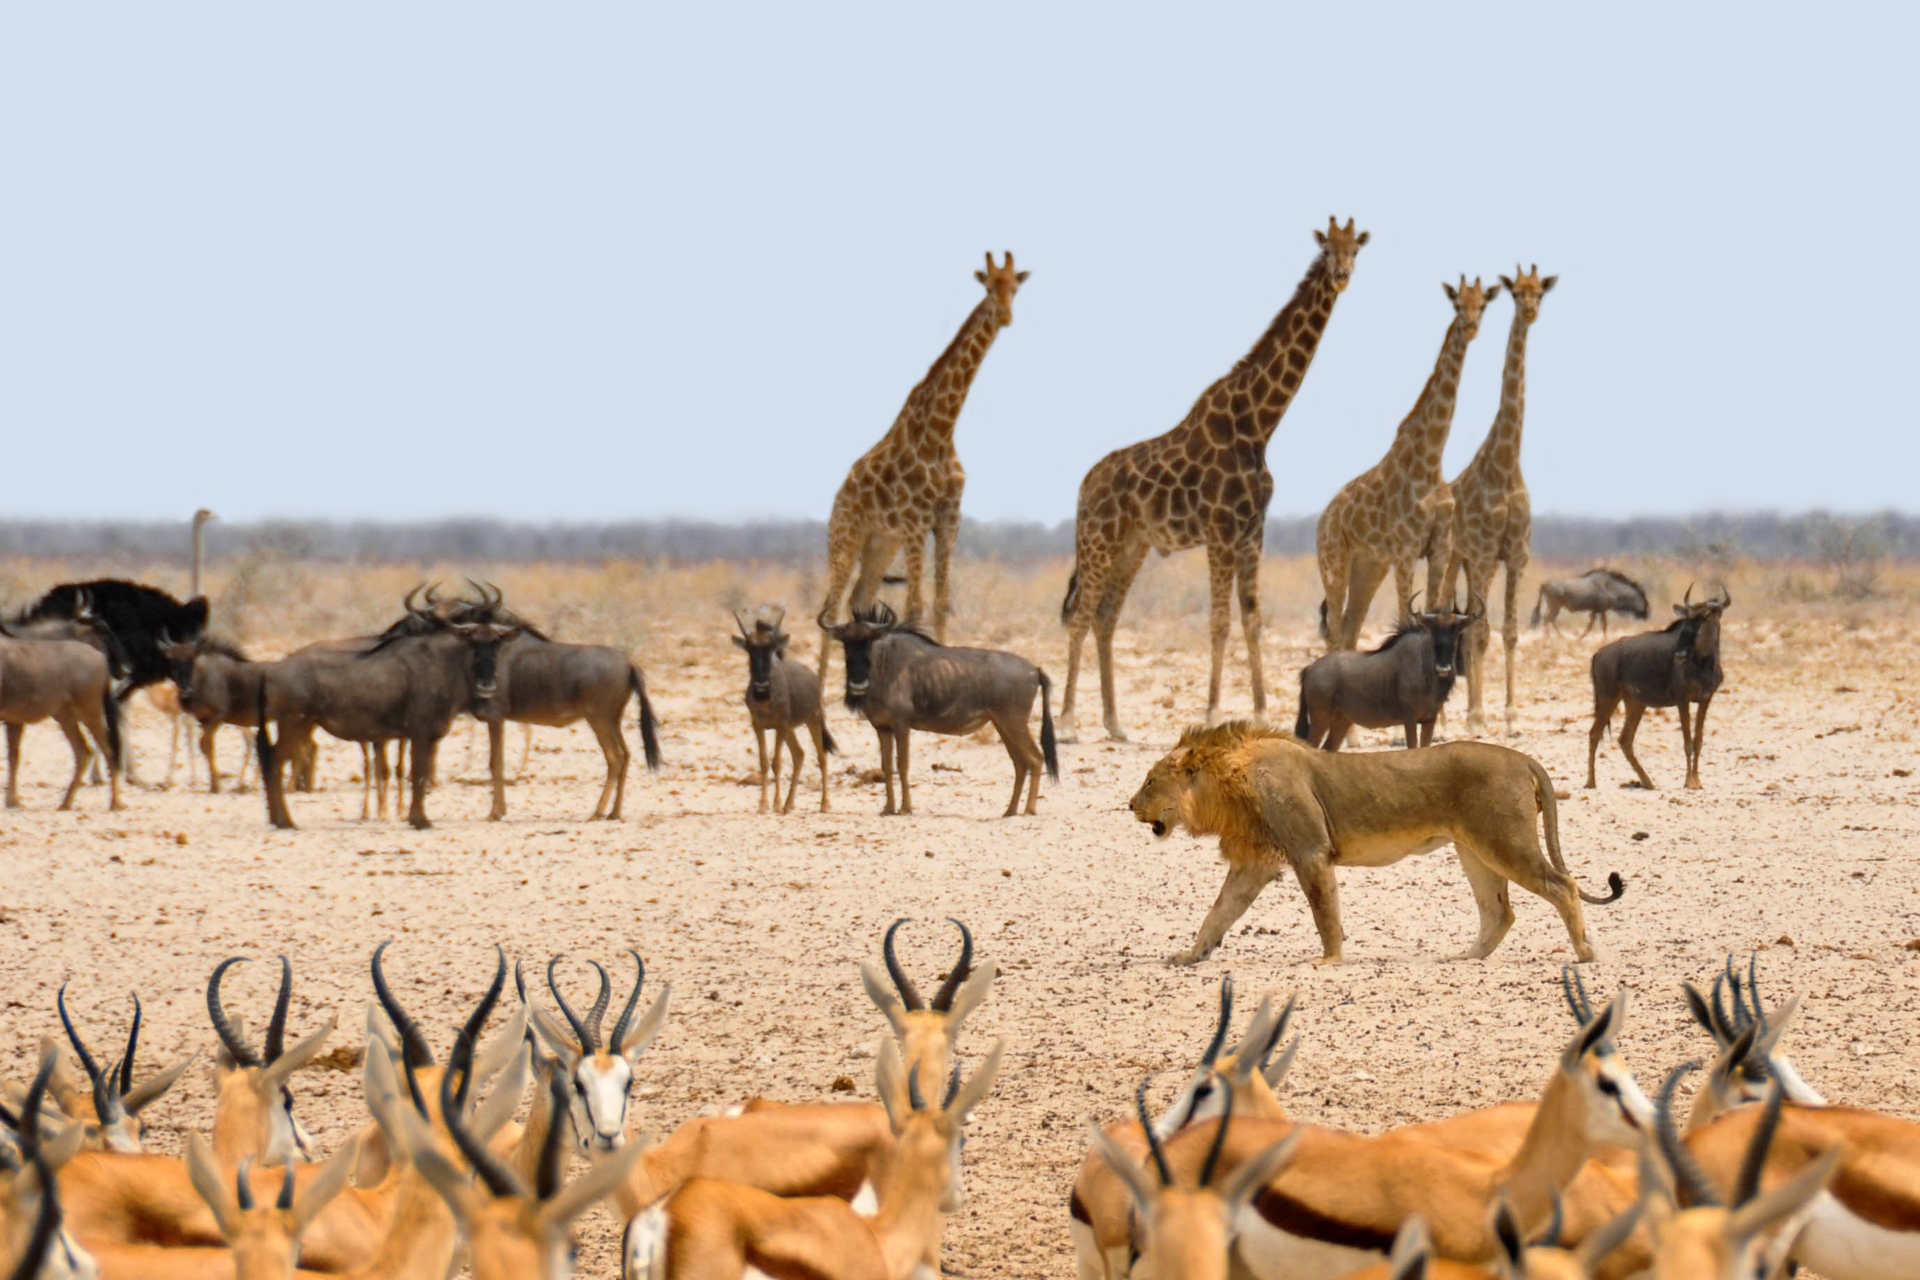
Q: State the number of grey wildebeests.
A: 11